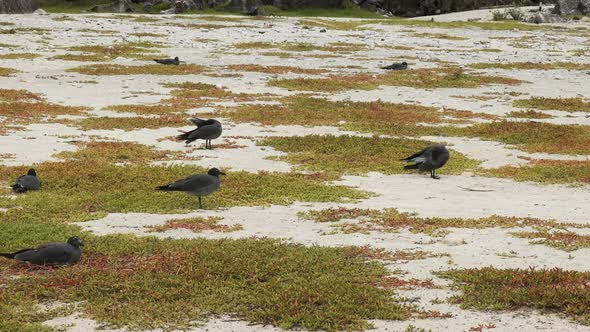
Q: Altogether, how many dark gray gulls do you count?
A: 7